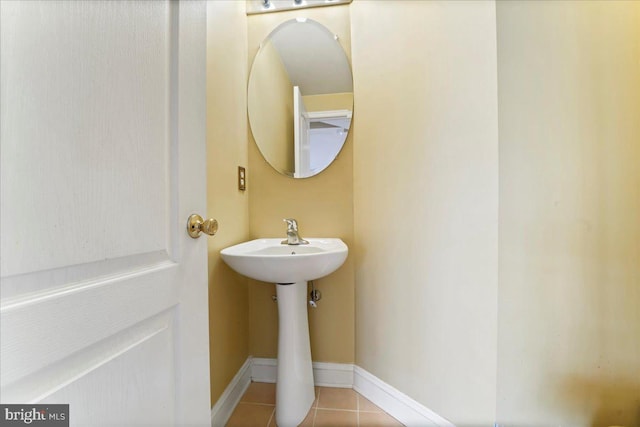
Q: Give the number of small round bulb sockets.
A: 3